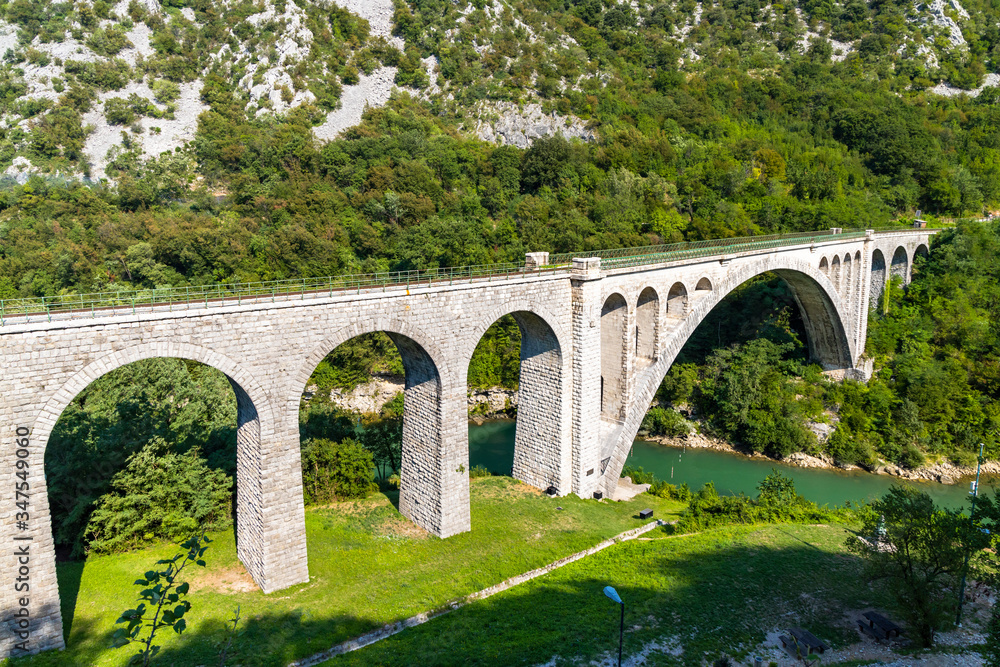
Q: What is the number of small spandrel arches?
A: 8